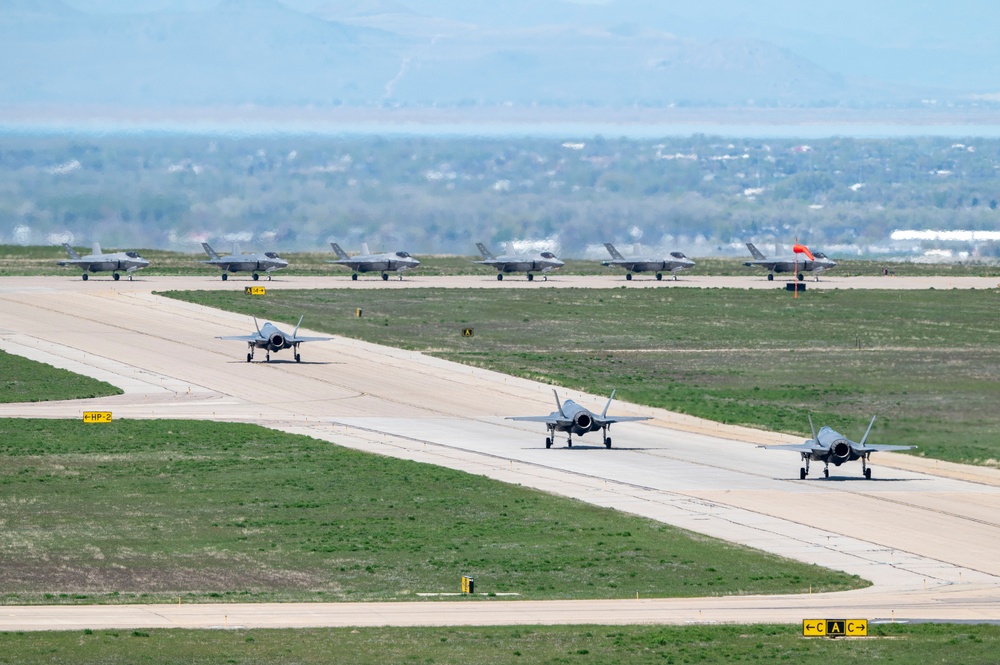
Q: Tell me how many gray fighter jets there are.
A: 9